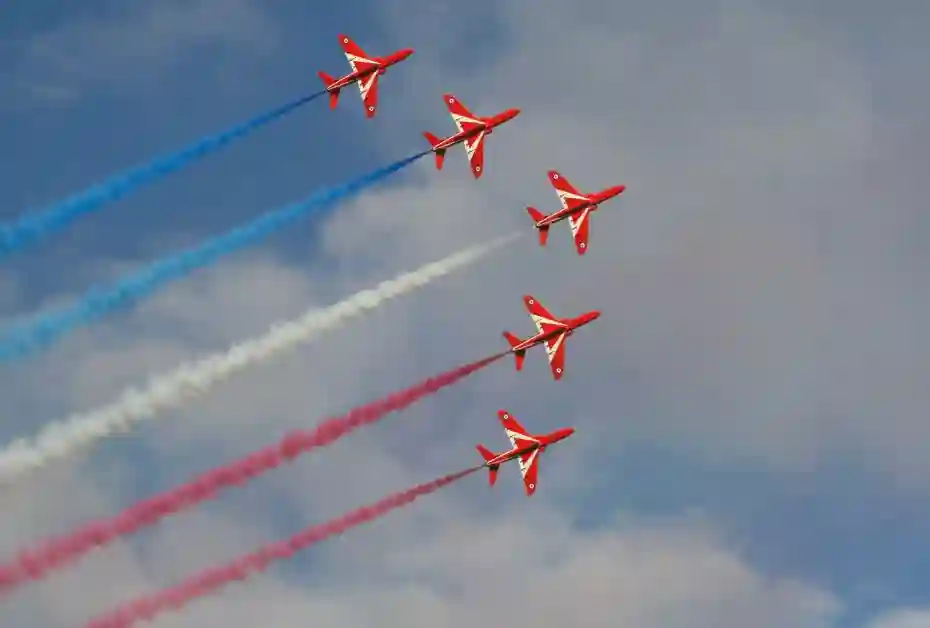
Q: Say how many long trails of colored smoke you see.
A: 5